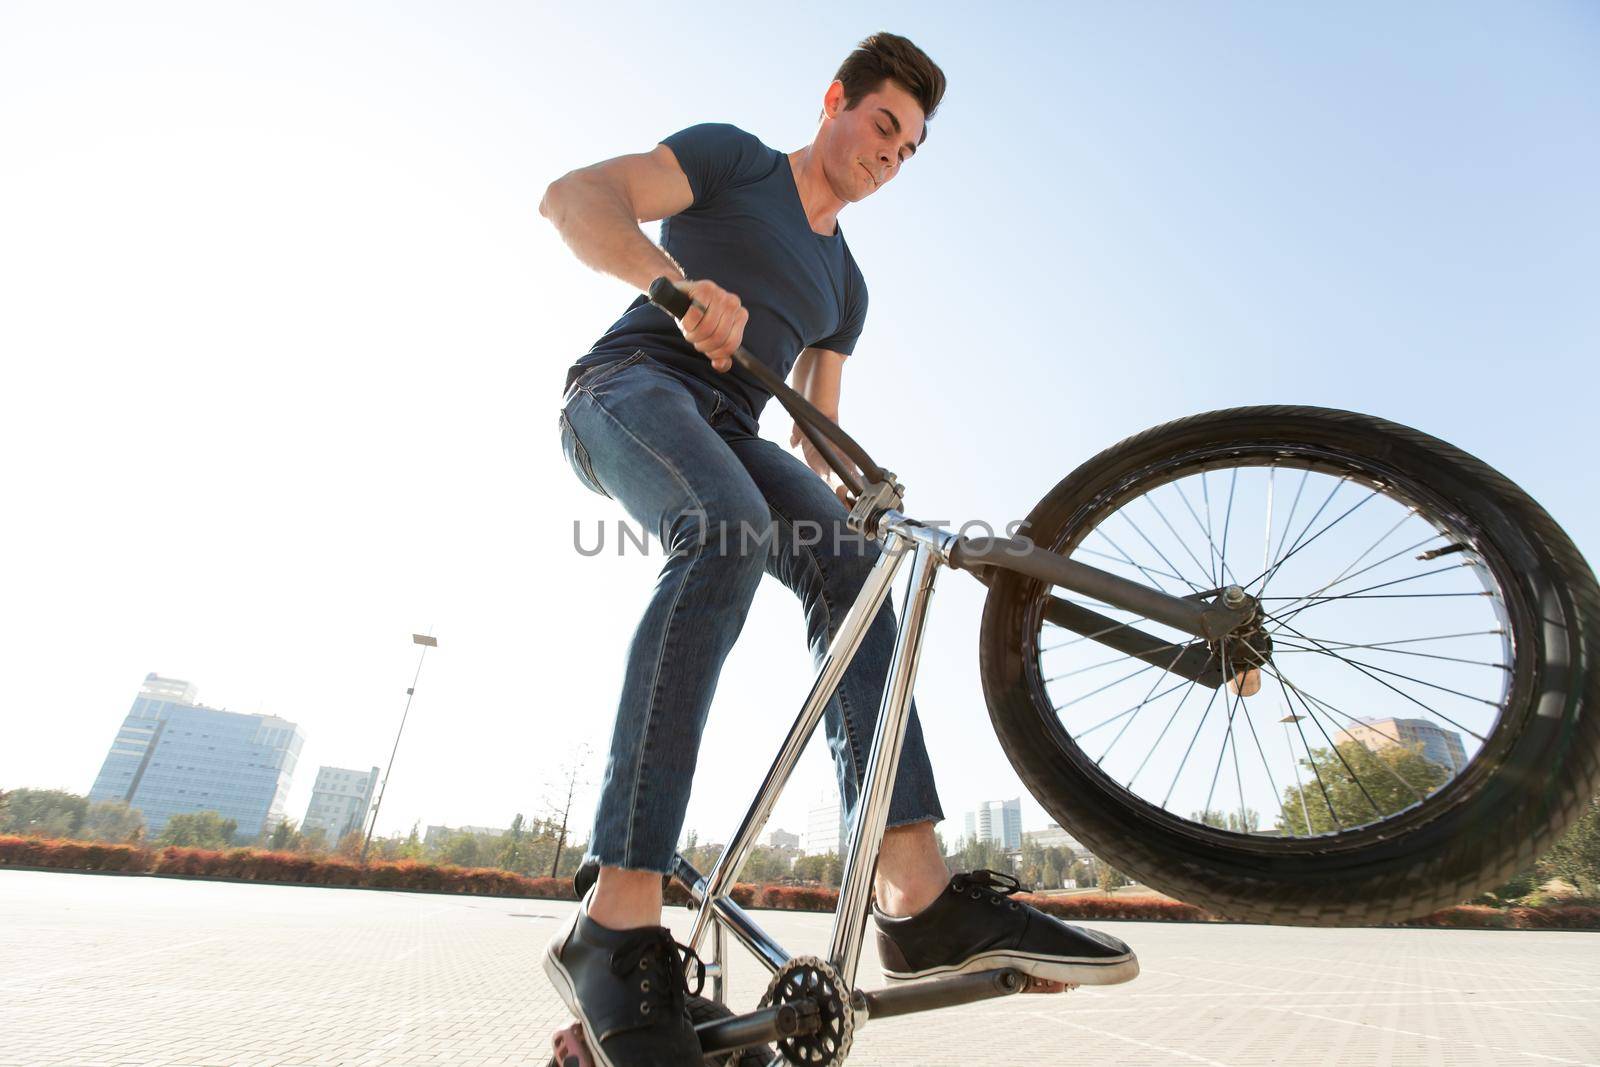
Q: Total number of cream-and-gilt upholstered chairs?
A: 0